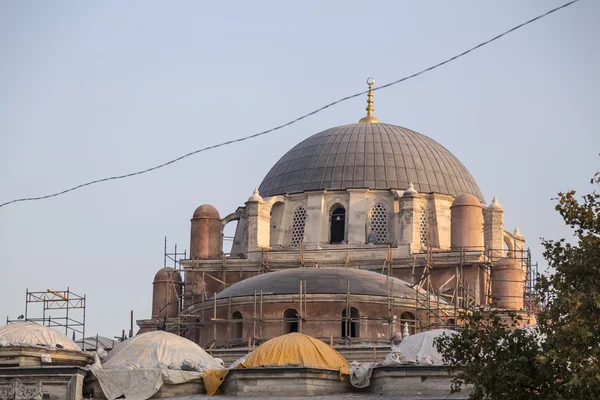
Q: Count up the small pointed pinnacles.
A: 4